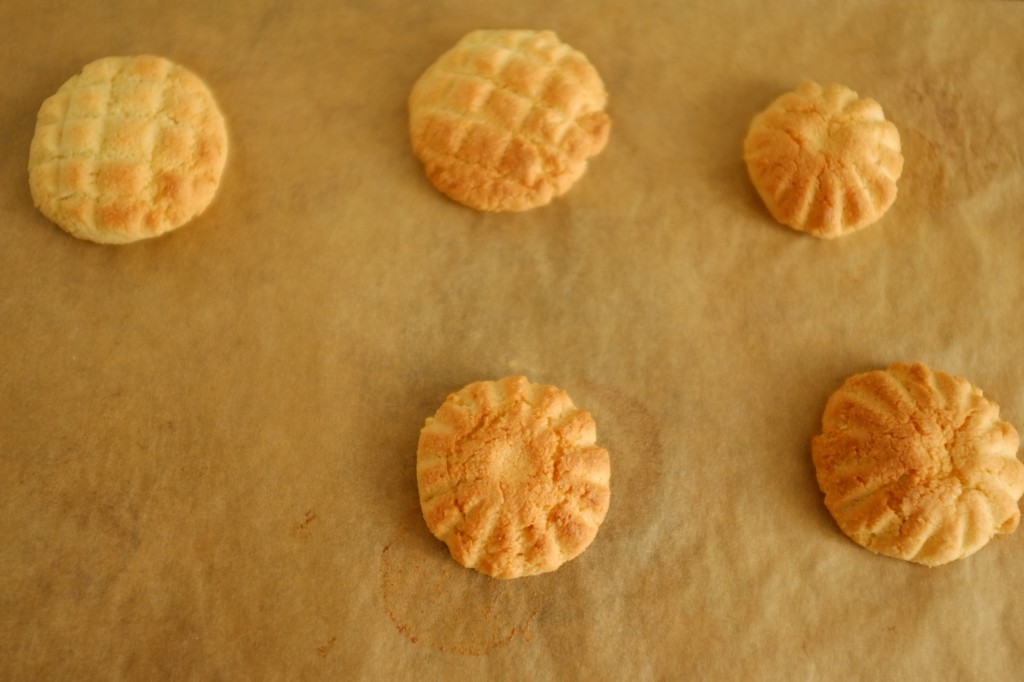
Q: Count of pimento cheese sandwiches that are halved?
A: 0